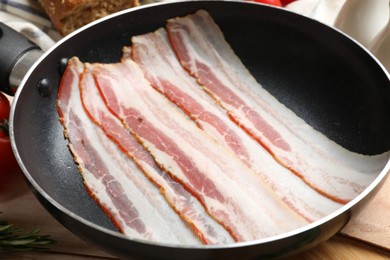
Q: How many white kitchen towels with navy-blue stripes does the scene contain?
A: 1